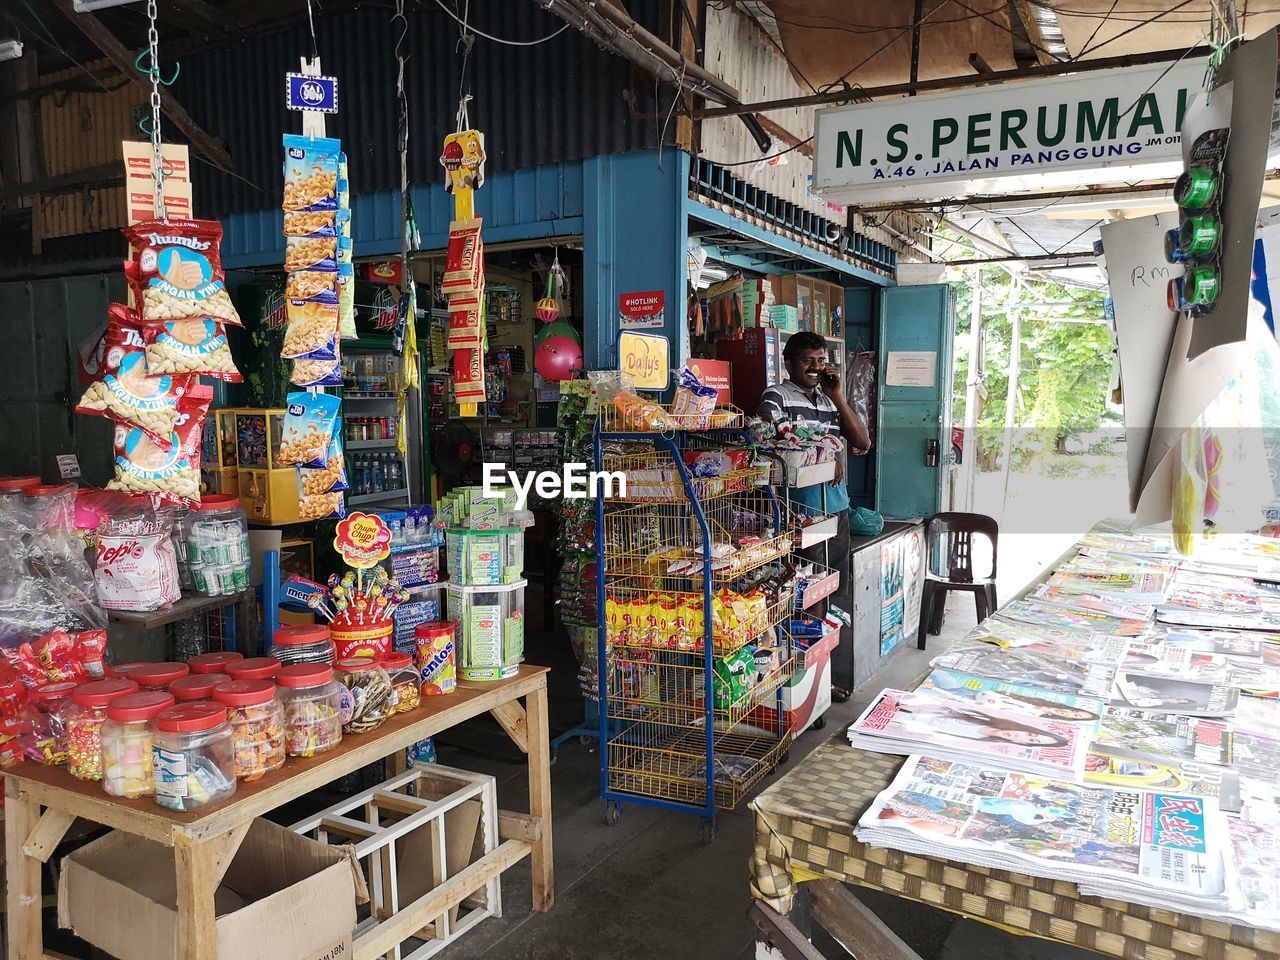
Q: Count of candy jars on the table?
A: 14